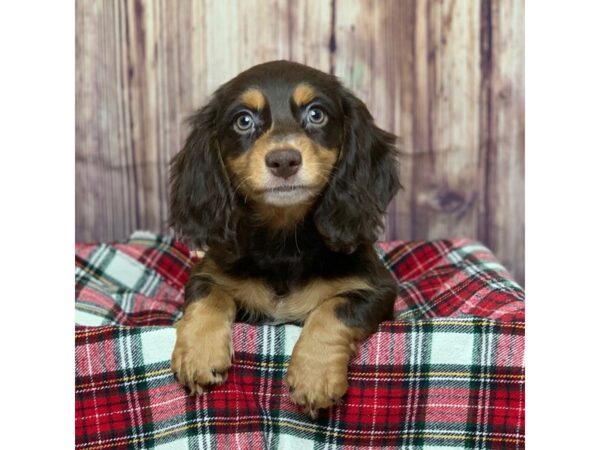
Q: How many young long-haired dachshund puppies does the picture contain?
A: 1